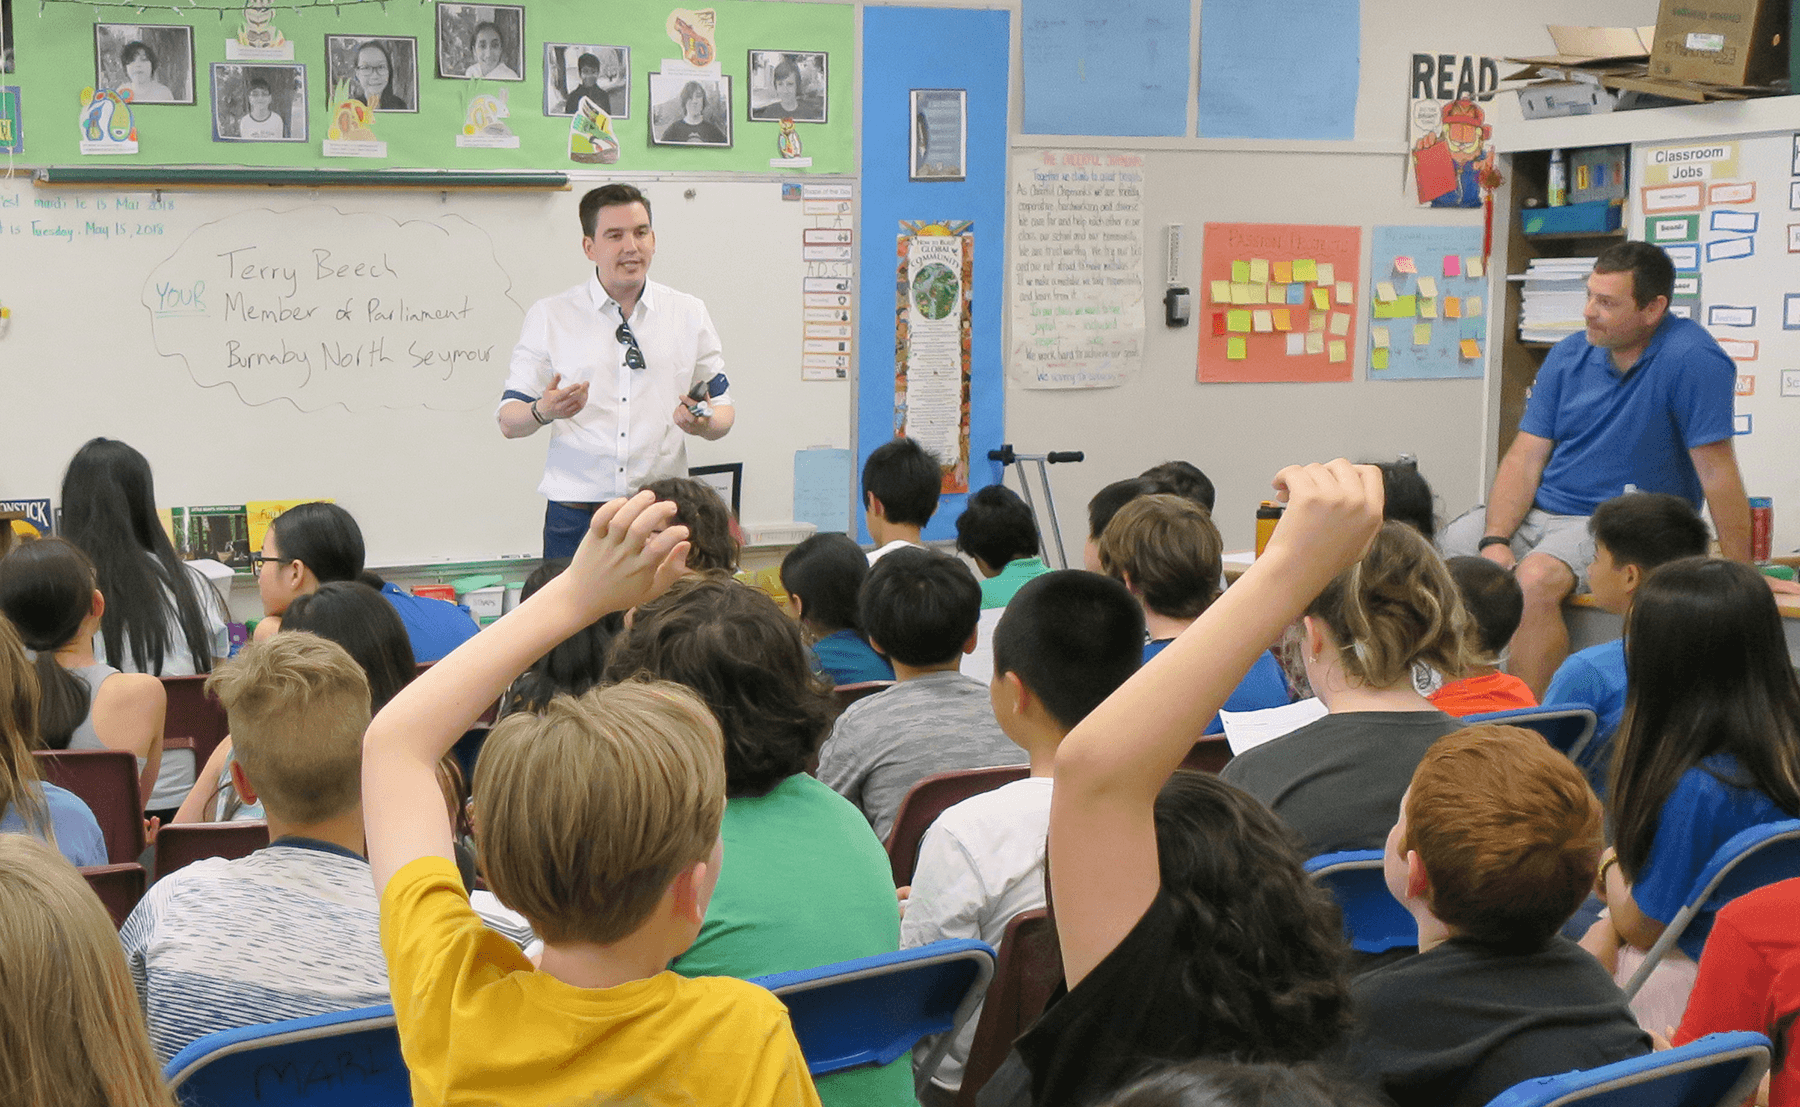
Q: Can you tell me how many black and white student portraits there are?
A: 7